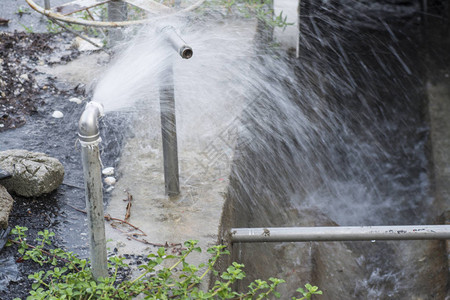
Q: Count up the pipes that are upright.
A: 2